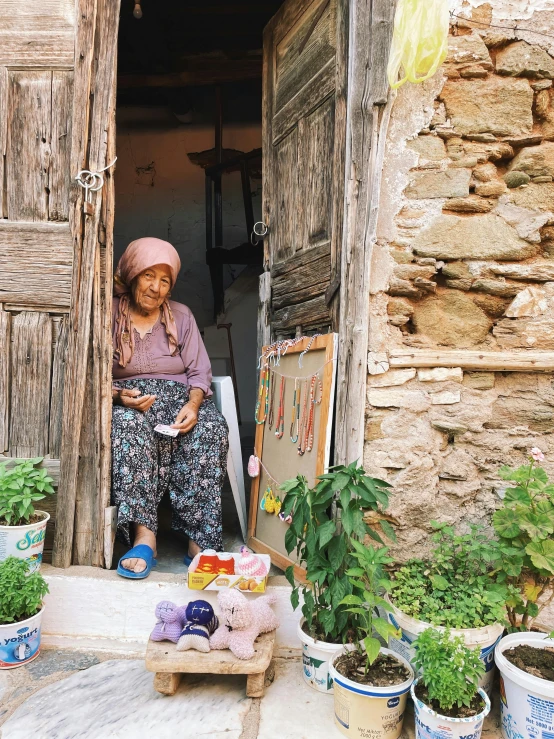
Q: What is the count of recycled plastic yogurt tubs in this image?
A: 7